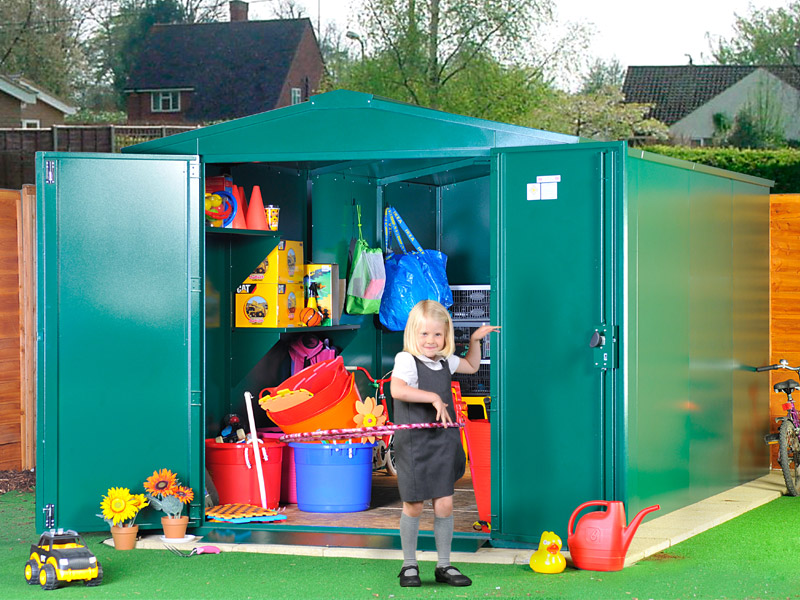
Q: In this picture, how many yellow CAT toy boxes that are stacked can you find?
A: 2